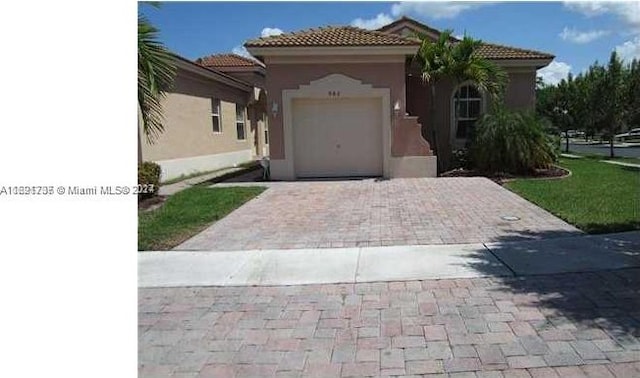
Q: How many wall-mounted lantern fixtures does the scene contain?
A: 2